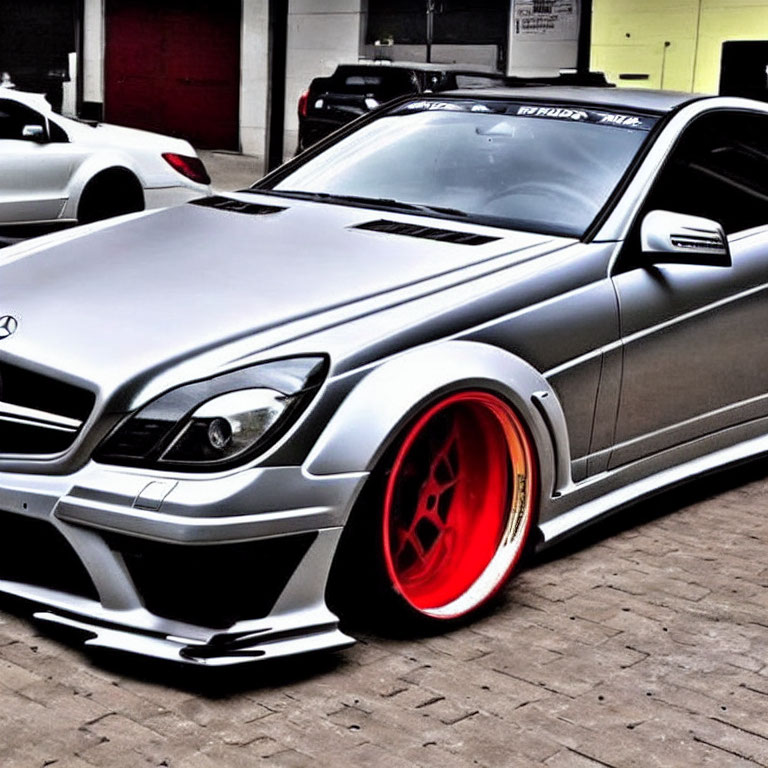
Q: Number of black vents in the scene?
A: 2